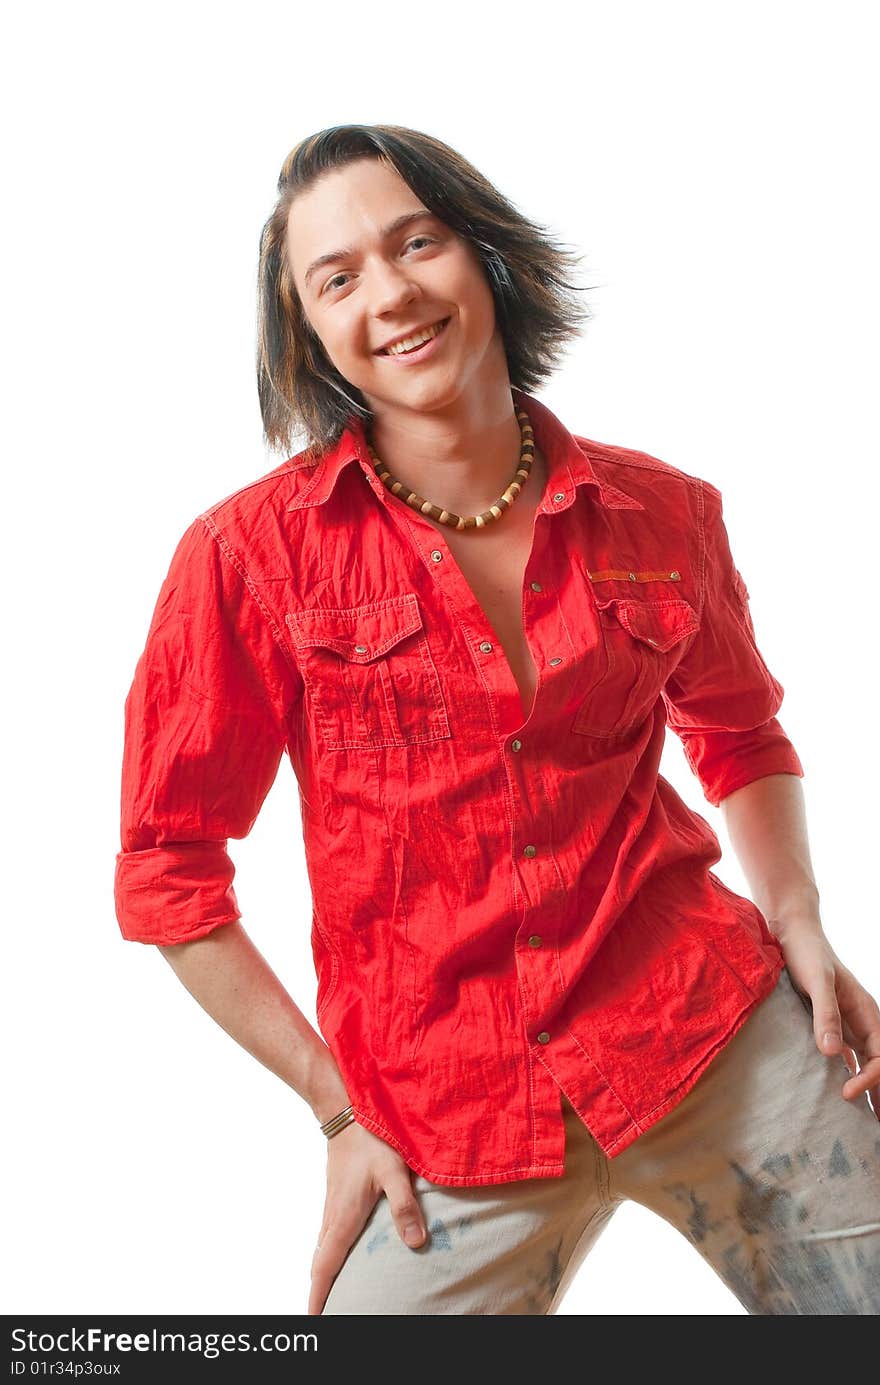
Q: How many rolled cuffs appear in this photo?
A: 2